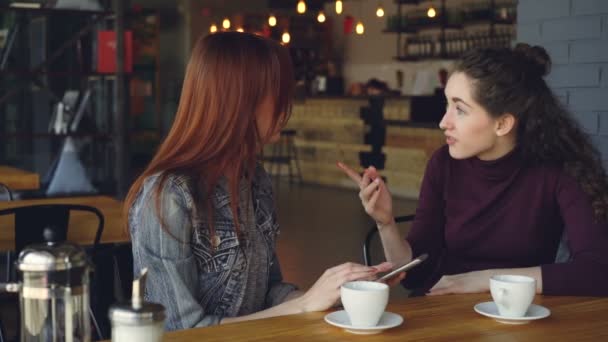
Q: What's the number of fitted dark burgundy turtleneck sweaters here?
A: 1